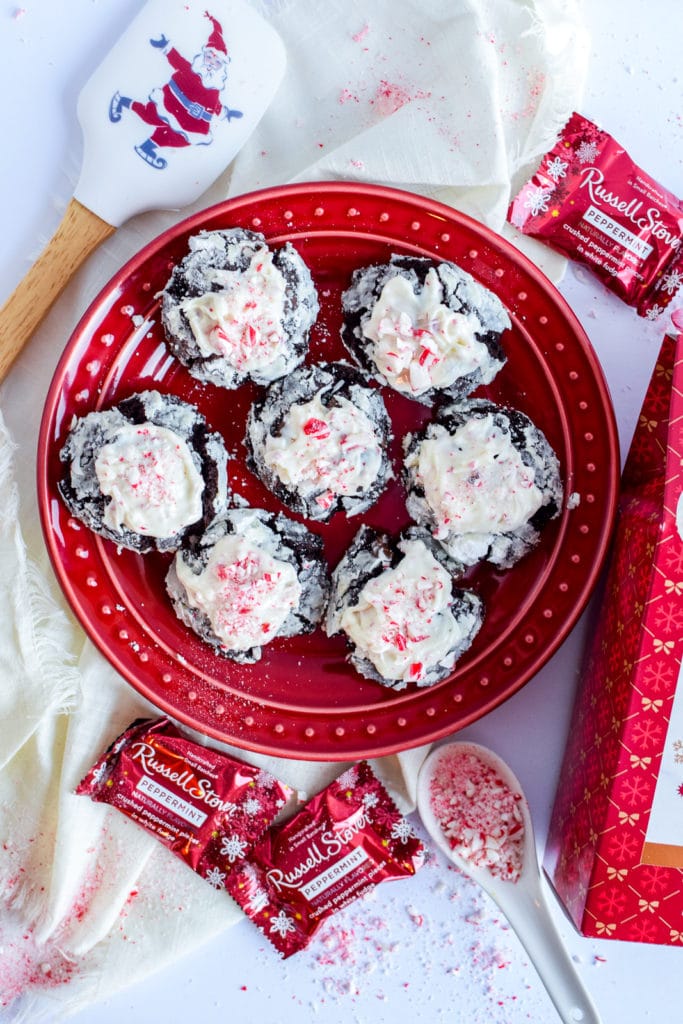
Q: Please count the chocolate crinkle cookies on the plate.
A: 7